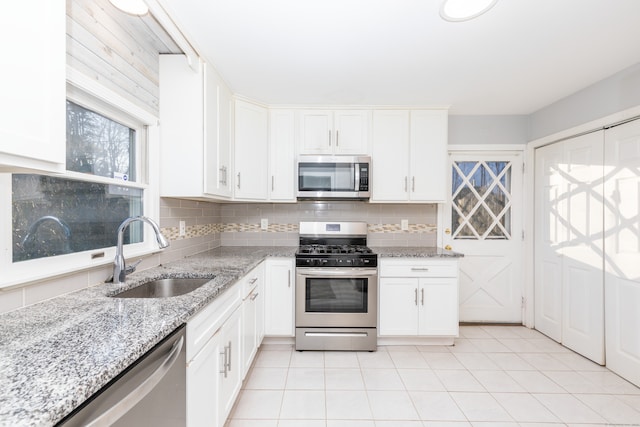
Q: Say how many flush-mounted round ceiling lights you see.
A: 2